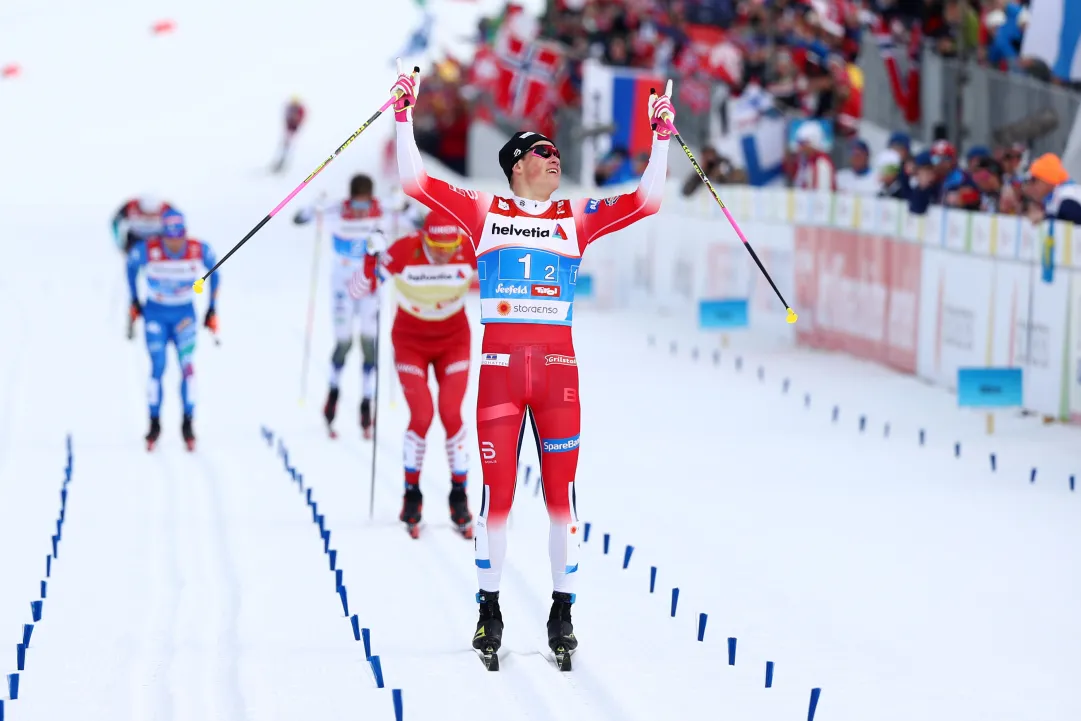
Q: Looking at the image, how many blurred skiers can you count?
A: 5